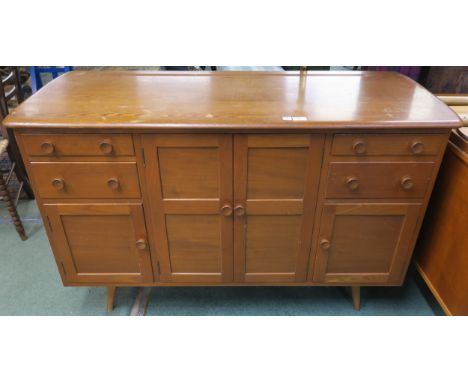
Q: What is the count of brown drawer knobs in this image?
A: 8